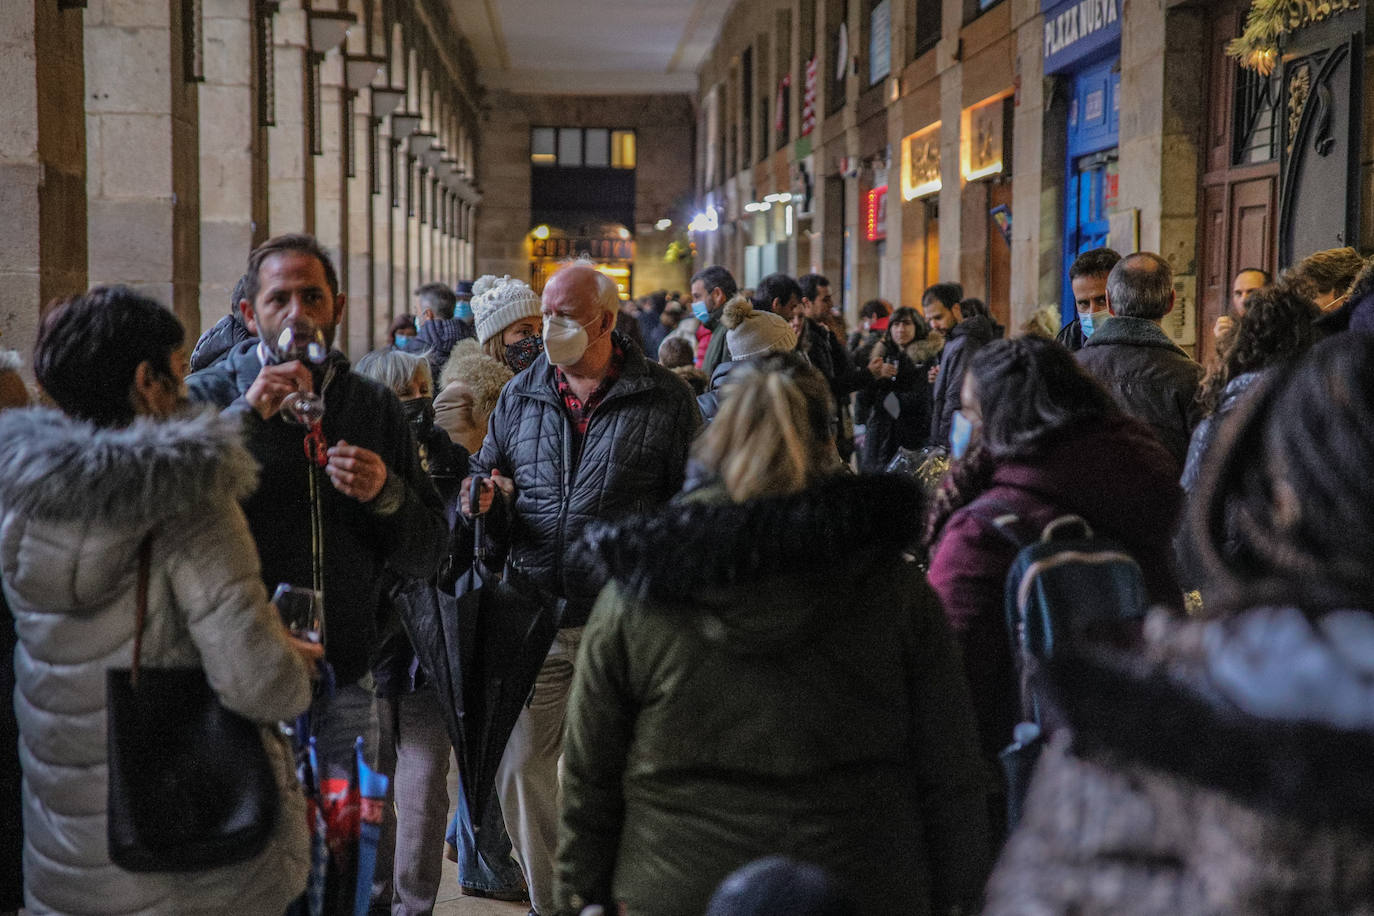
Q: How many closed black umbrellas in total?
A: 1